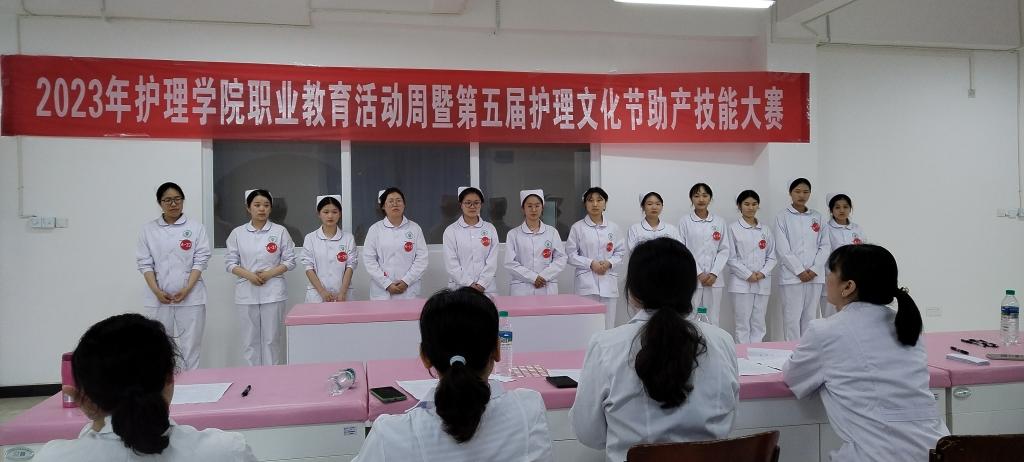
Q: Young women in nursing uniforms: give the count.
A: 12